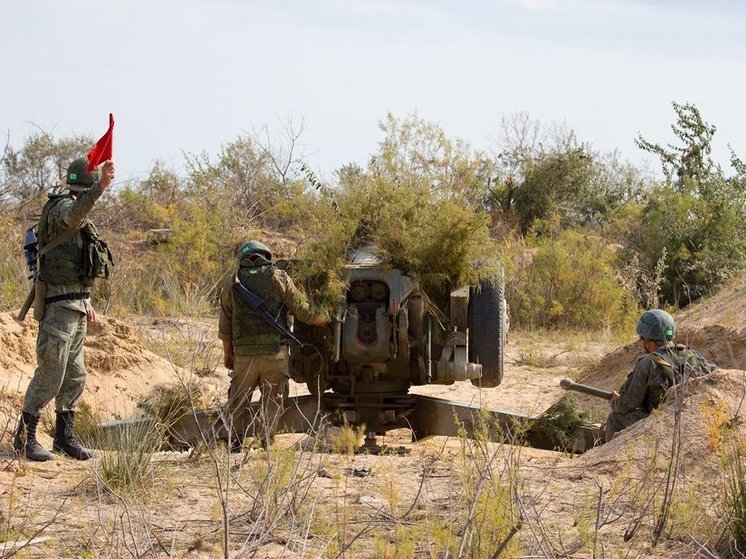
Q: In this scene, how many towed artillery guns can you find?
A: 1